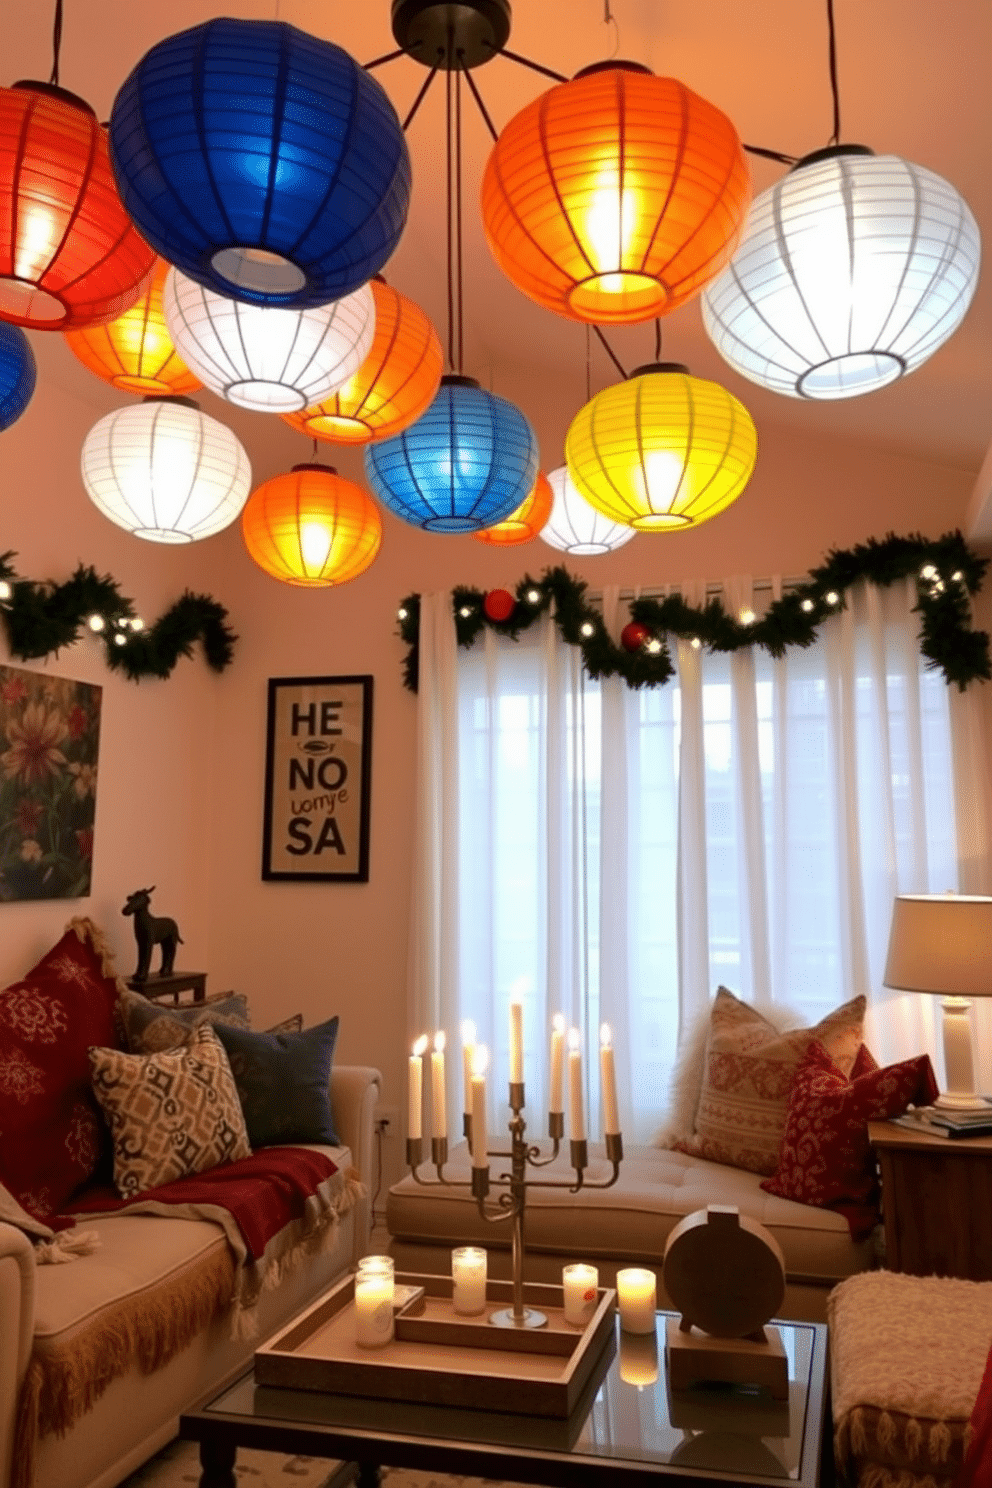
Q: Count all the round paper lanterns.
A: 14